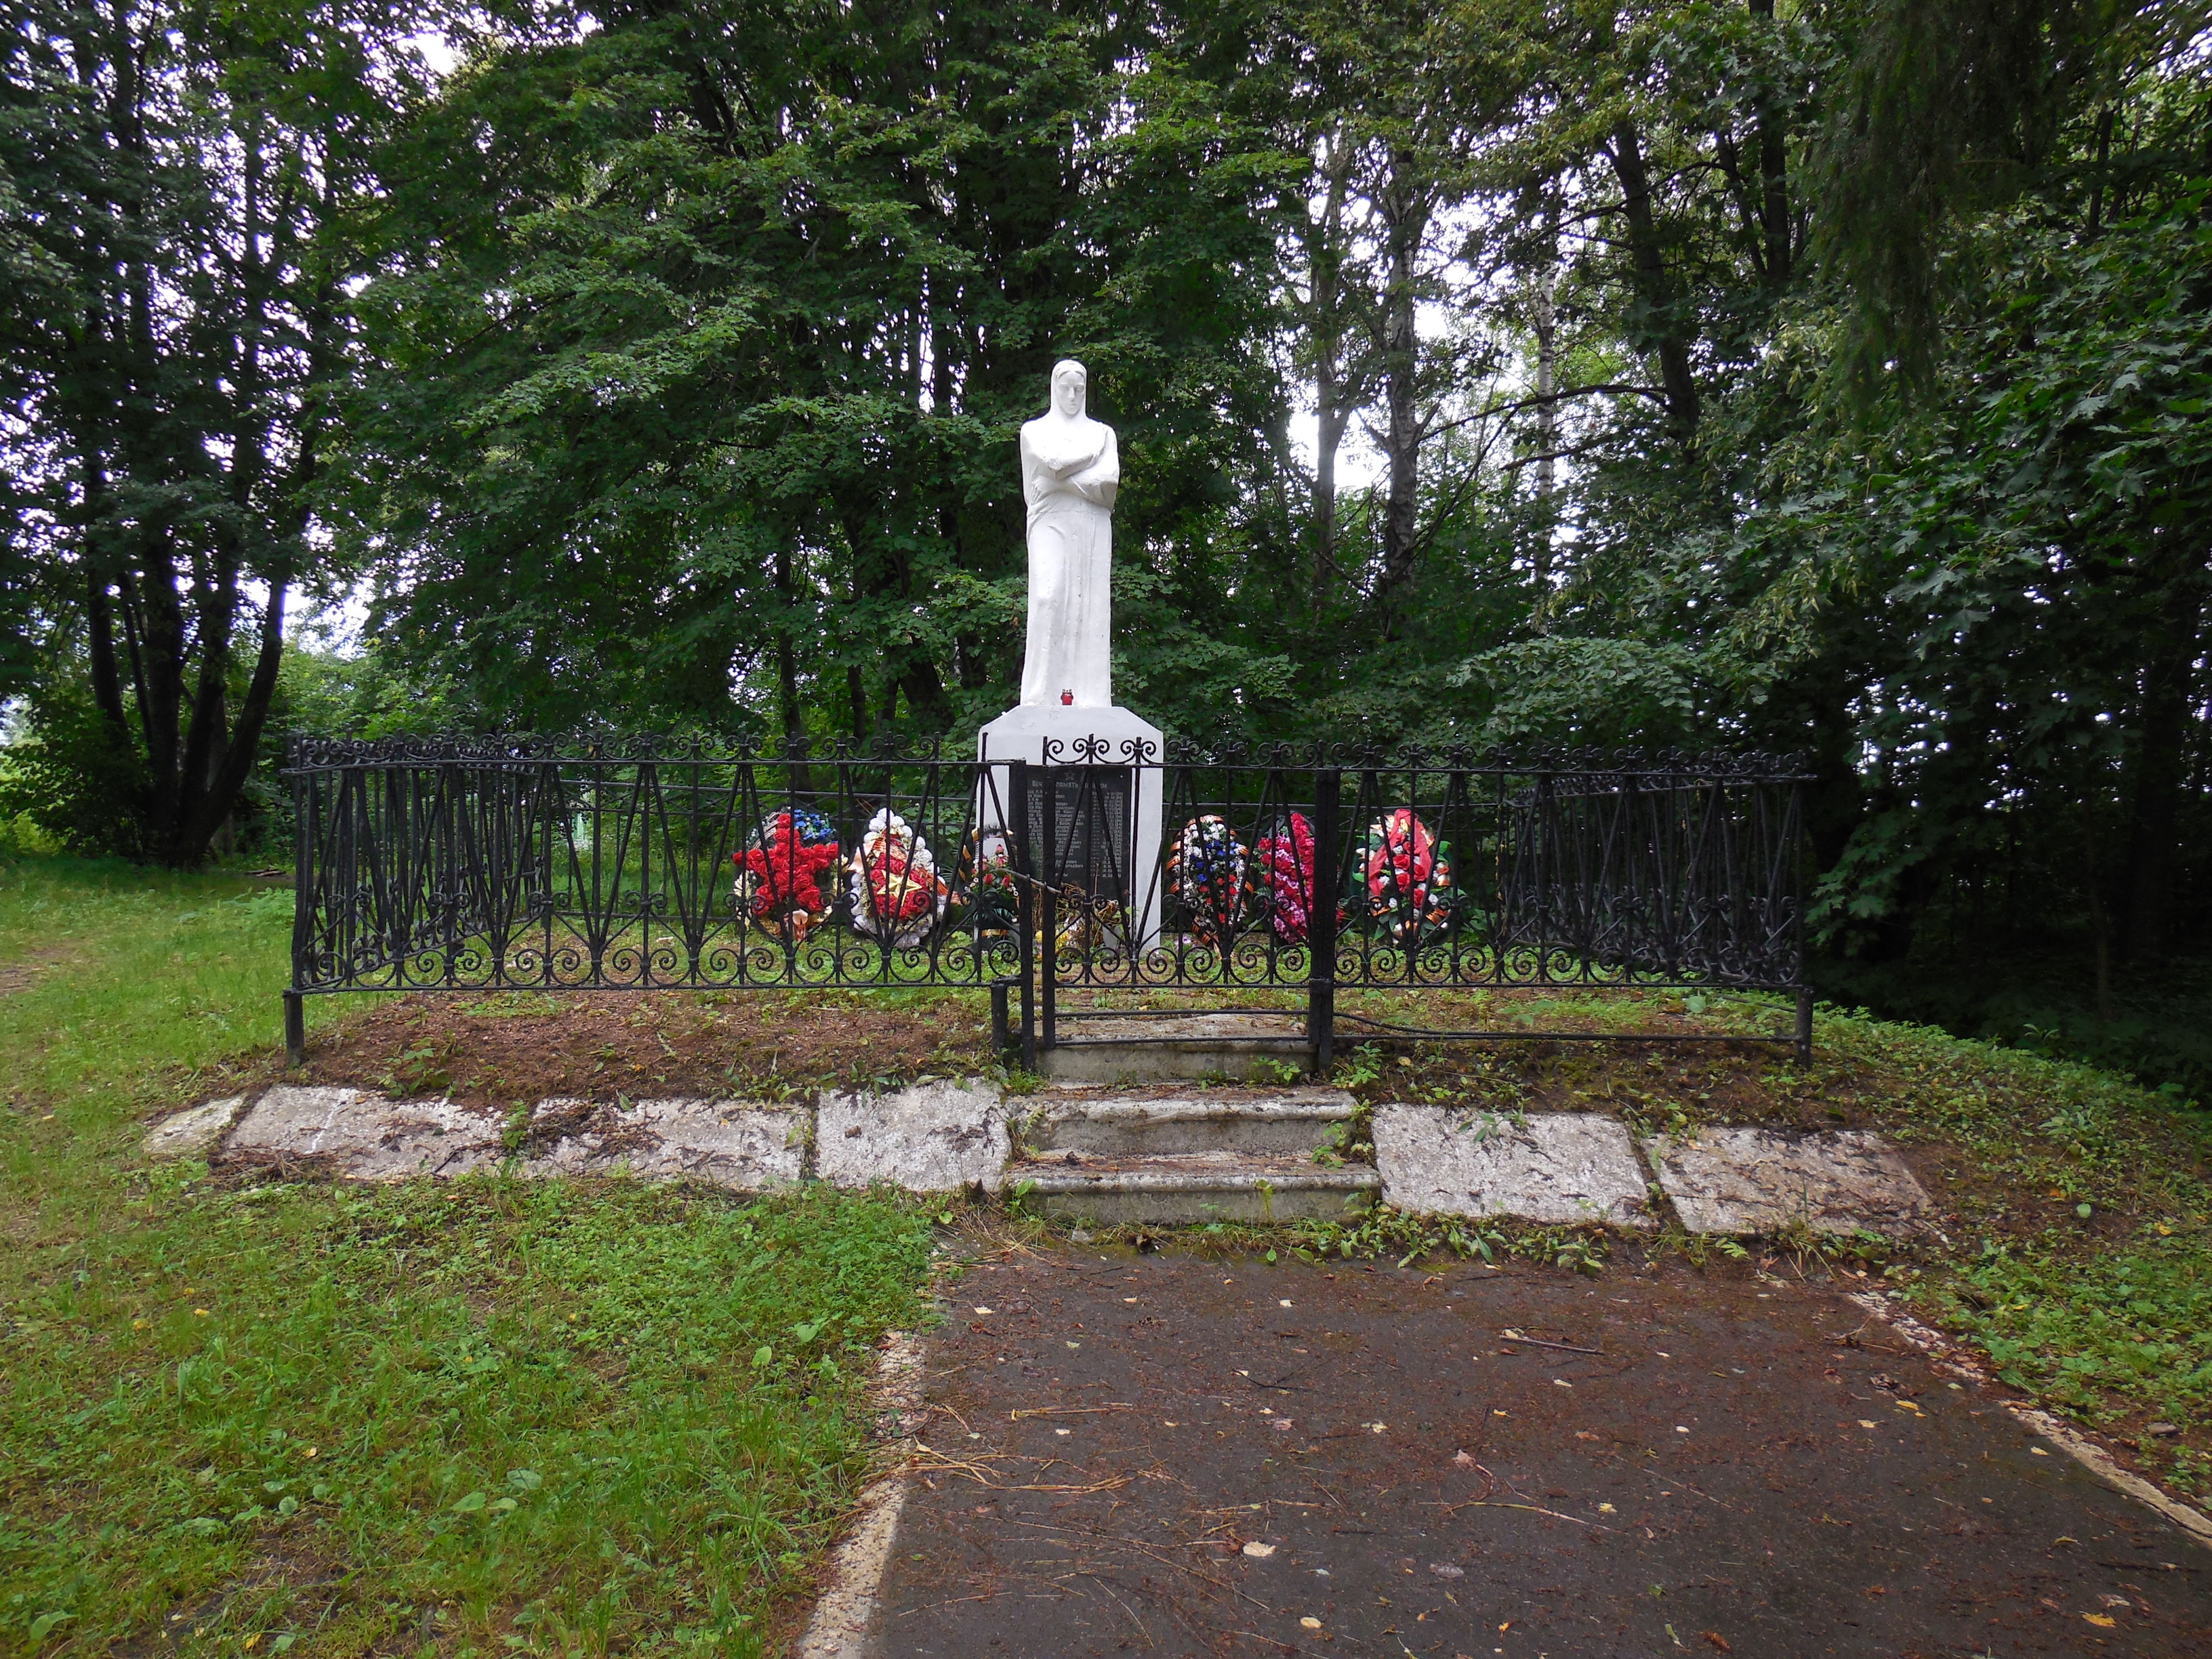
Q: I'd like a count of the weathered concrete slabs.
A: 6